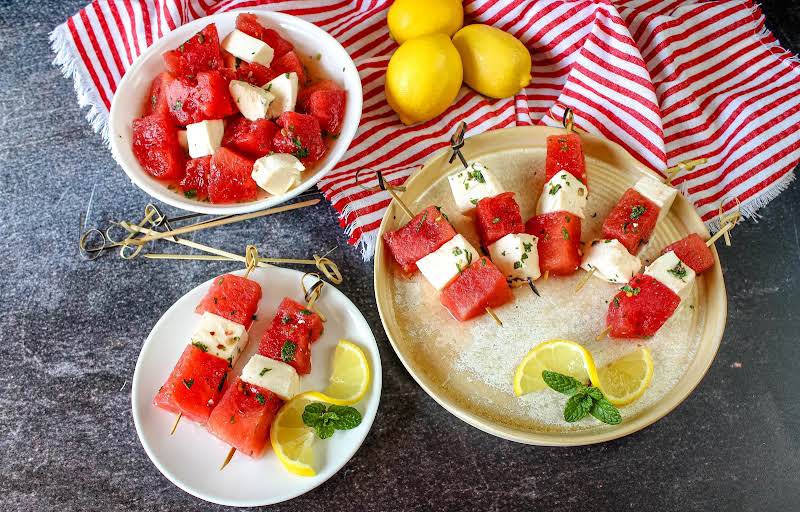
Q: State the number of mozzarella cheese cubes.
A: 14